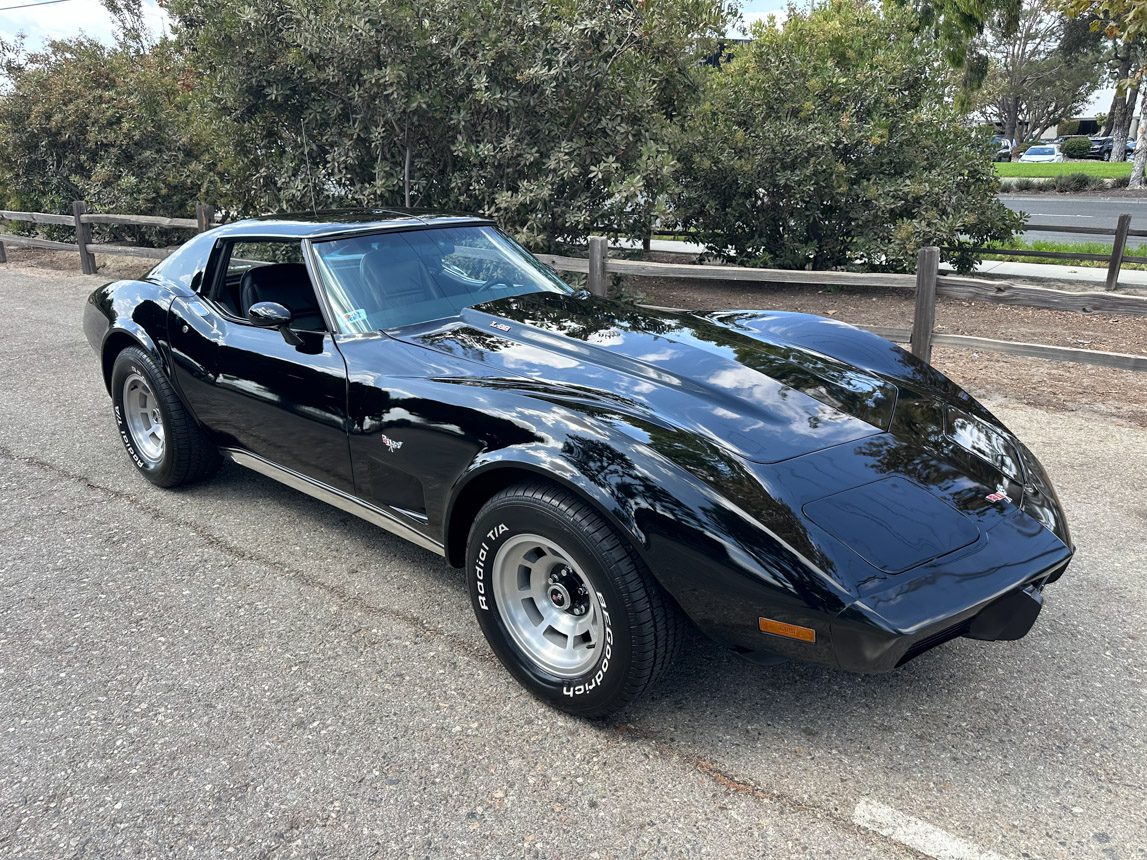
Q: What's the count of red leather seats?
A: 0